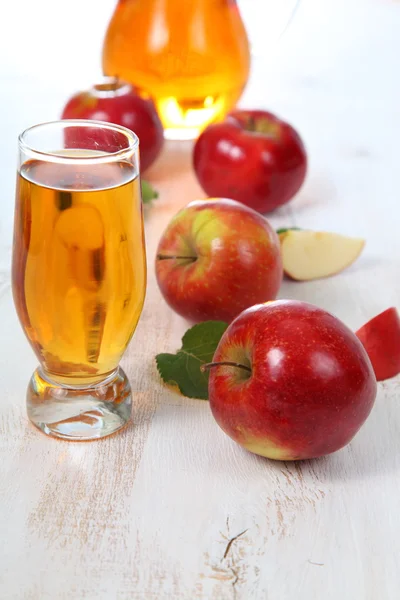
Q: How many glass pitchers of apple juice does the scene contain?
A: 1